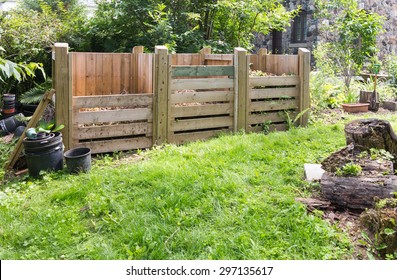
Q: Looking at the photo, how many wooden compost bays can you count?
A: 3